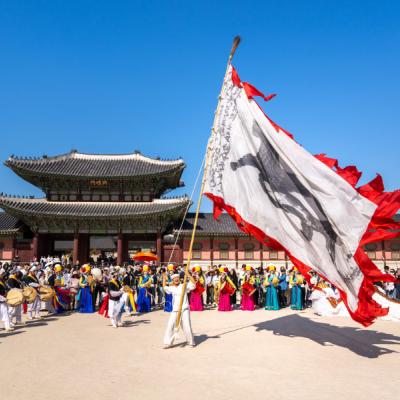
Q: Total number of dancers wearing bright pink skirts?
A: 3